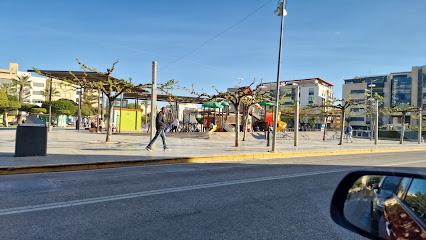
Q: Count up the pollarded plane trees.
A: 6